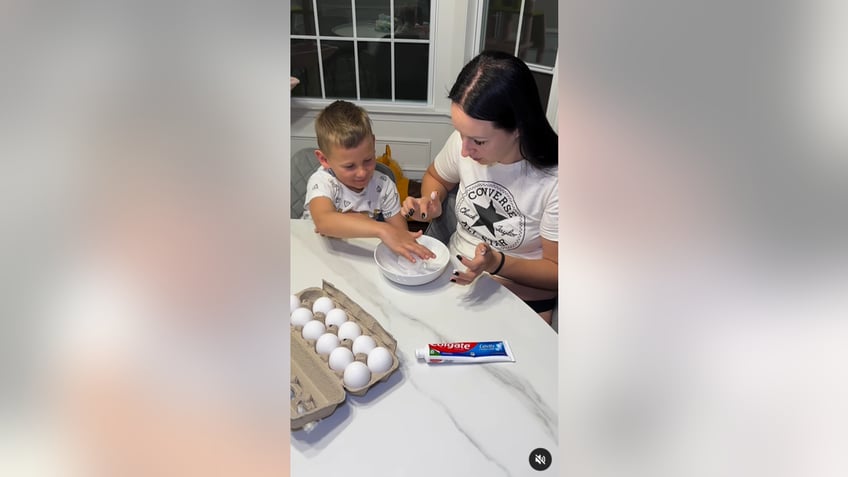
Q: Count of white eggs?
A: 11